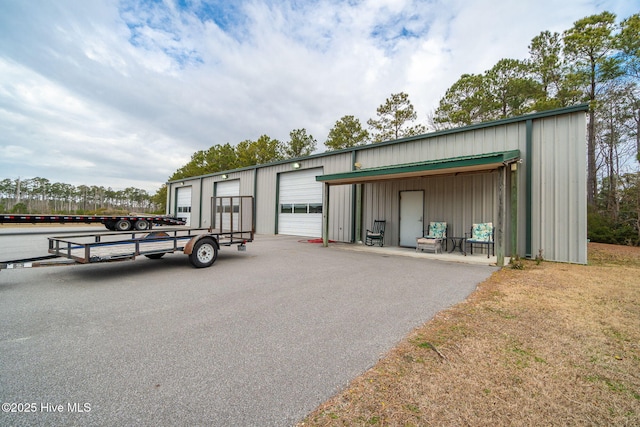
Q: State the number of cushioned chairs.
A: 2